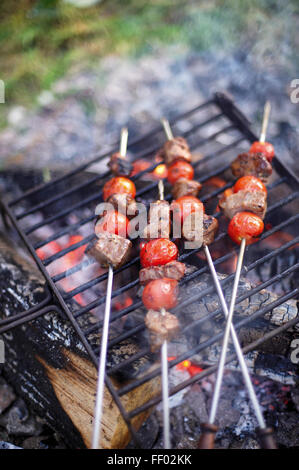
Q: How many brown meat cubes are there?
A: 11